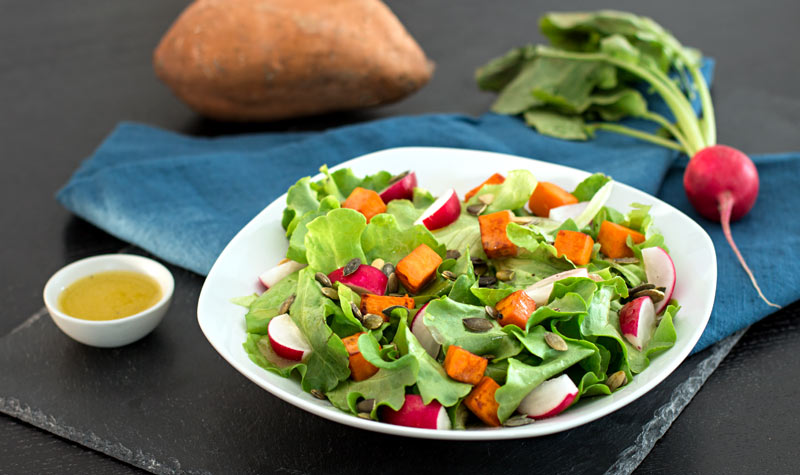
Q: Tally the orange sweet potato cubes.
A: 12